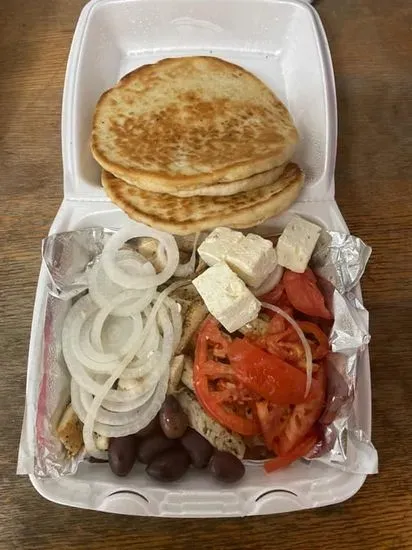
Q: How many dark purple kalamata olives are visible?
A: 7